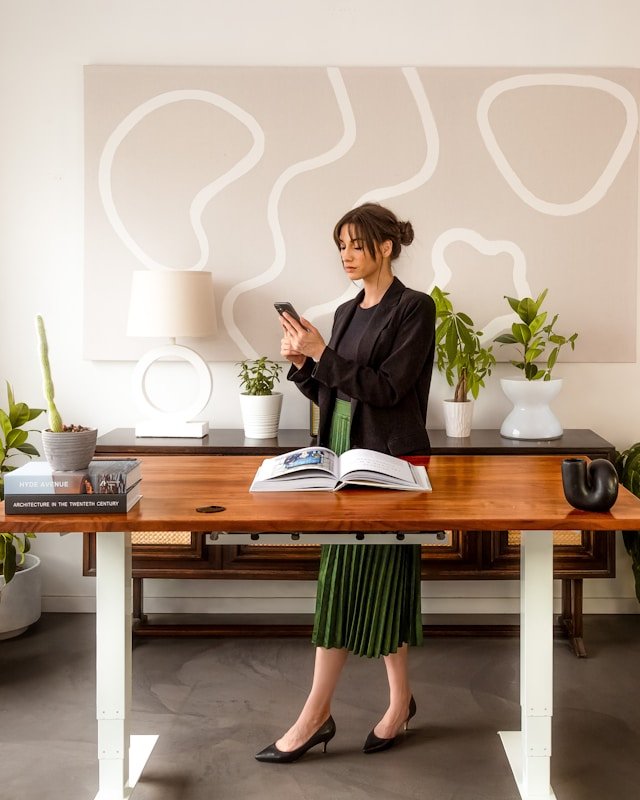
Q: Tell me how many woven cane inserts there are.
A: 4